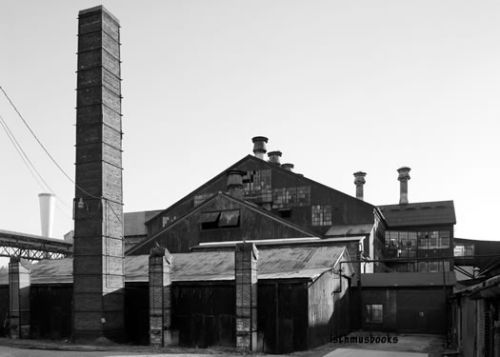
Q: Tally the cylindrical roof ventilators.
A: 6